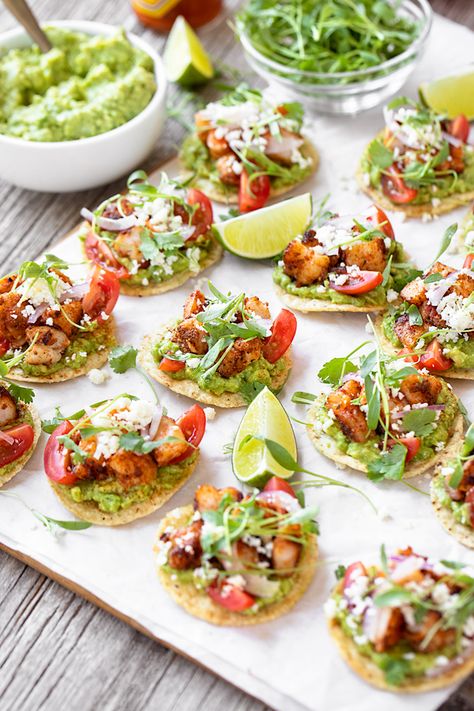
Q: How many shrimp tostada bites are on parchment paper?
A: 13